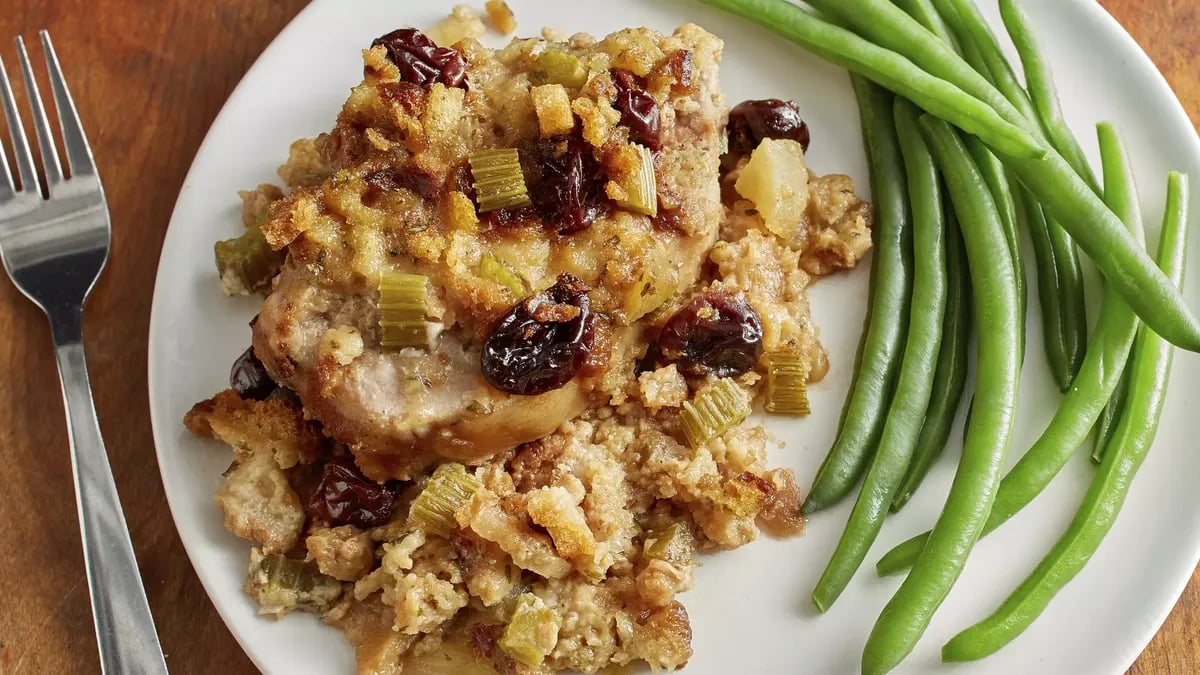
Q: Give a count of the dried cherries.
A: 8